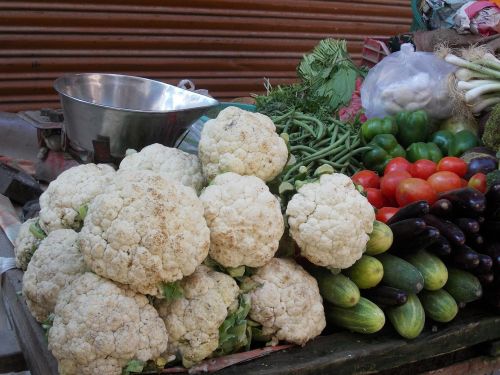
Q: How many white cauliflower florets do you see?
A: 11